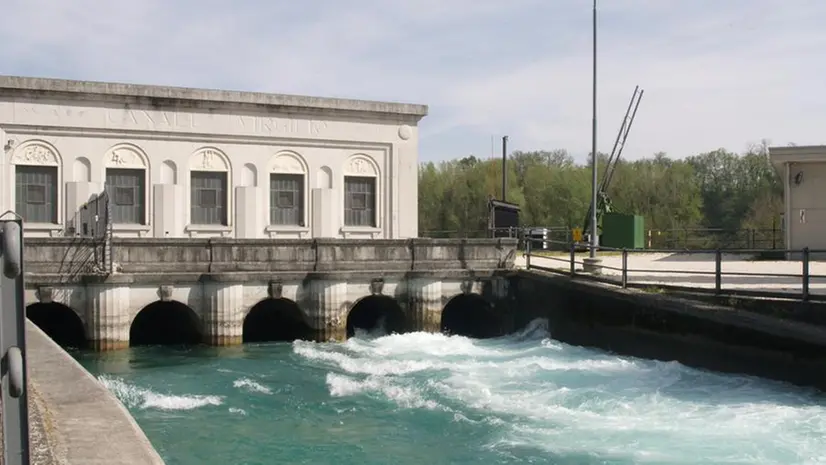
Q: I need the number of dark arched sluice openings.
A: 5